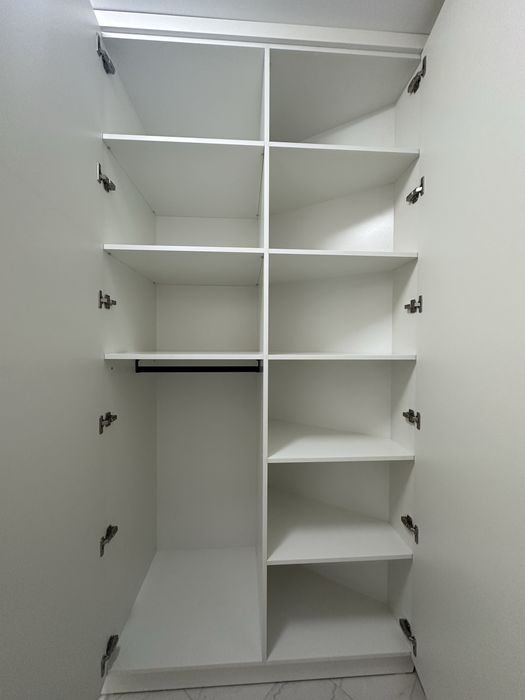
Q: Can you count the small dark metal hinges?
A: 12